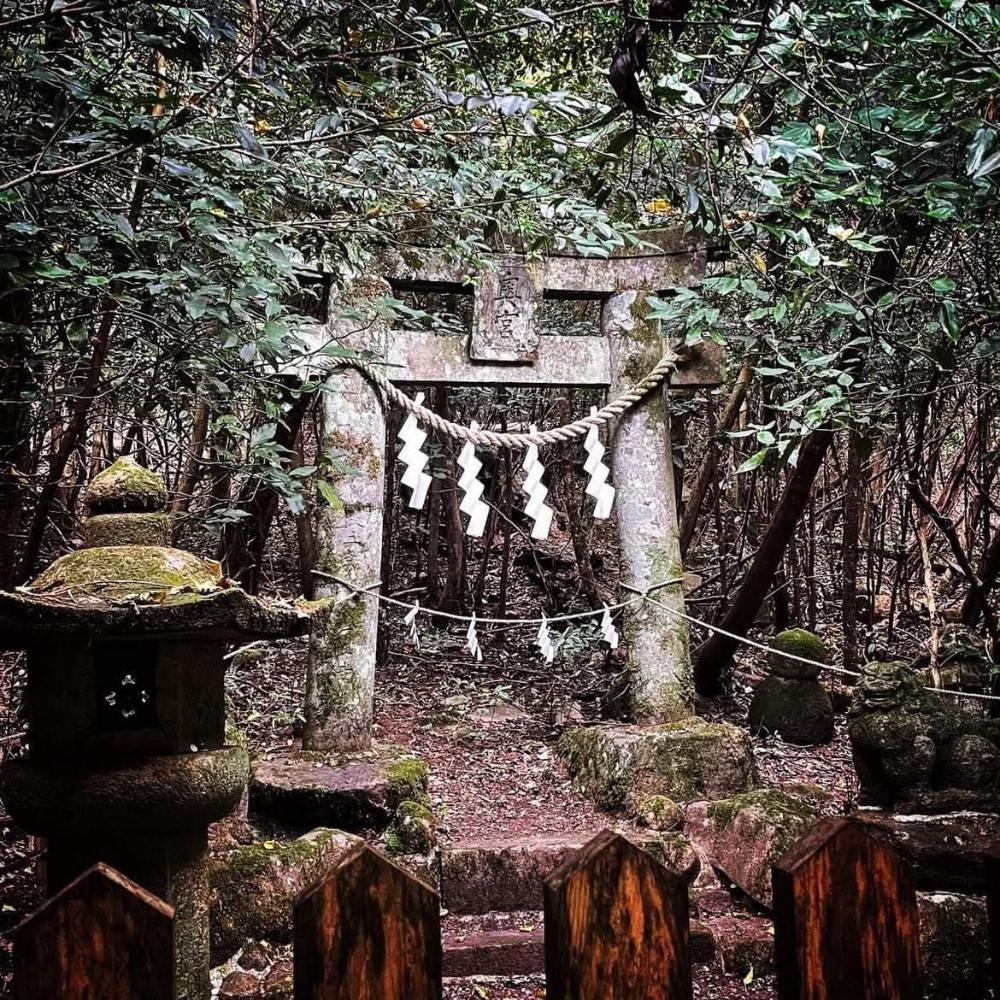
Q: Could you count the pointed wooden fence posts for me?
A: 4